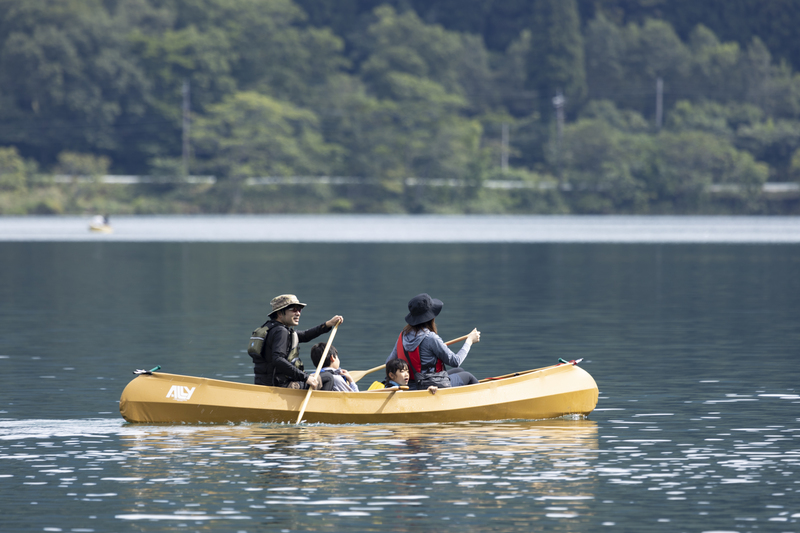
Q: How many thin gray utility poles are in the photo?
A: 4